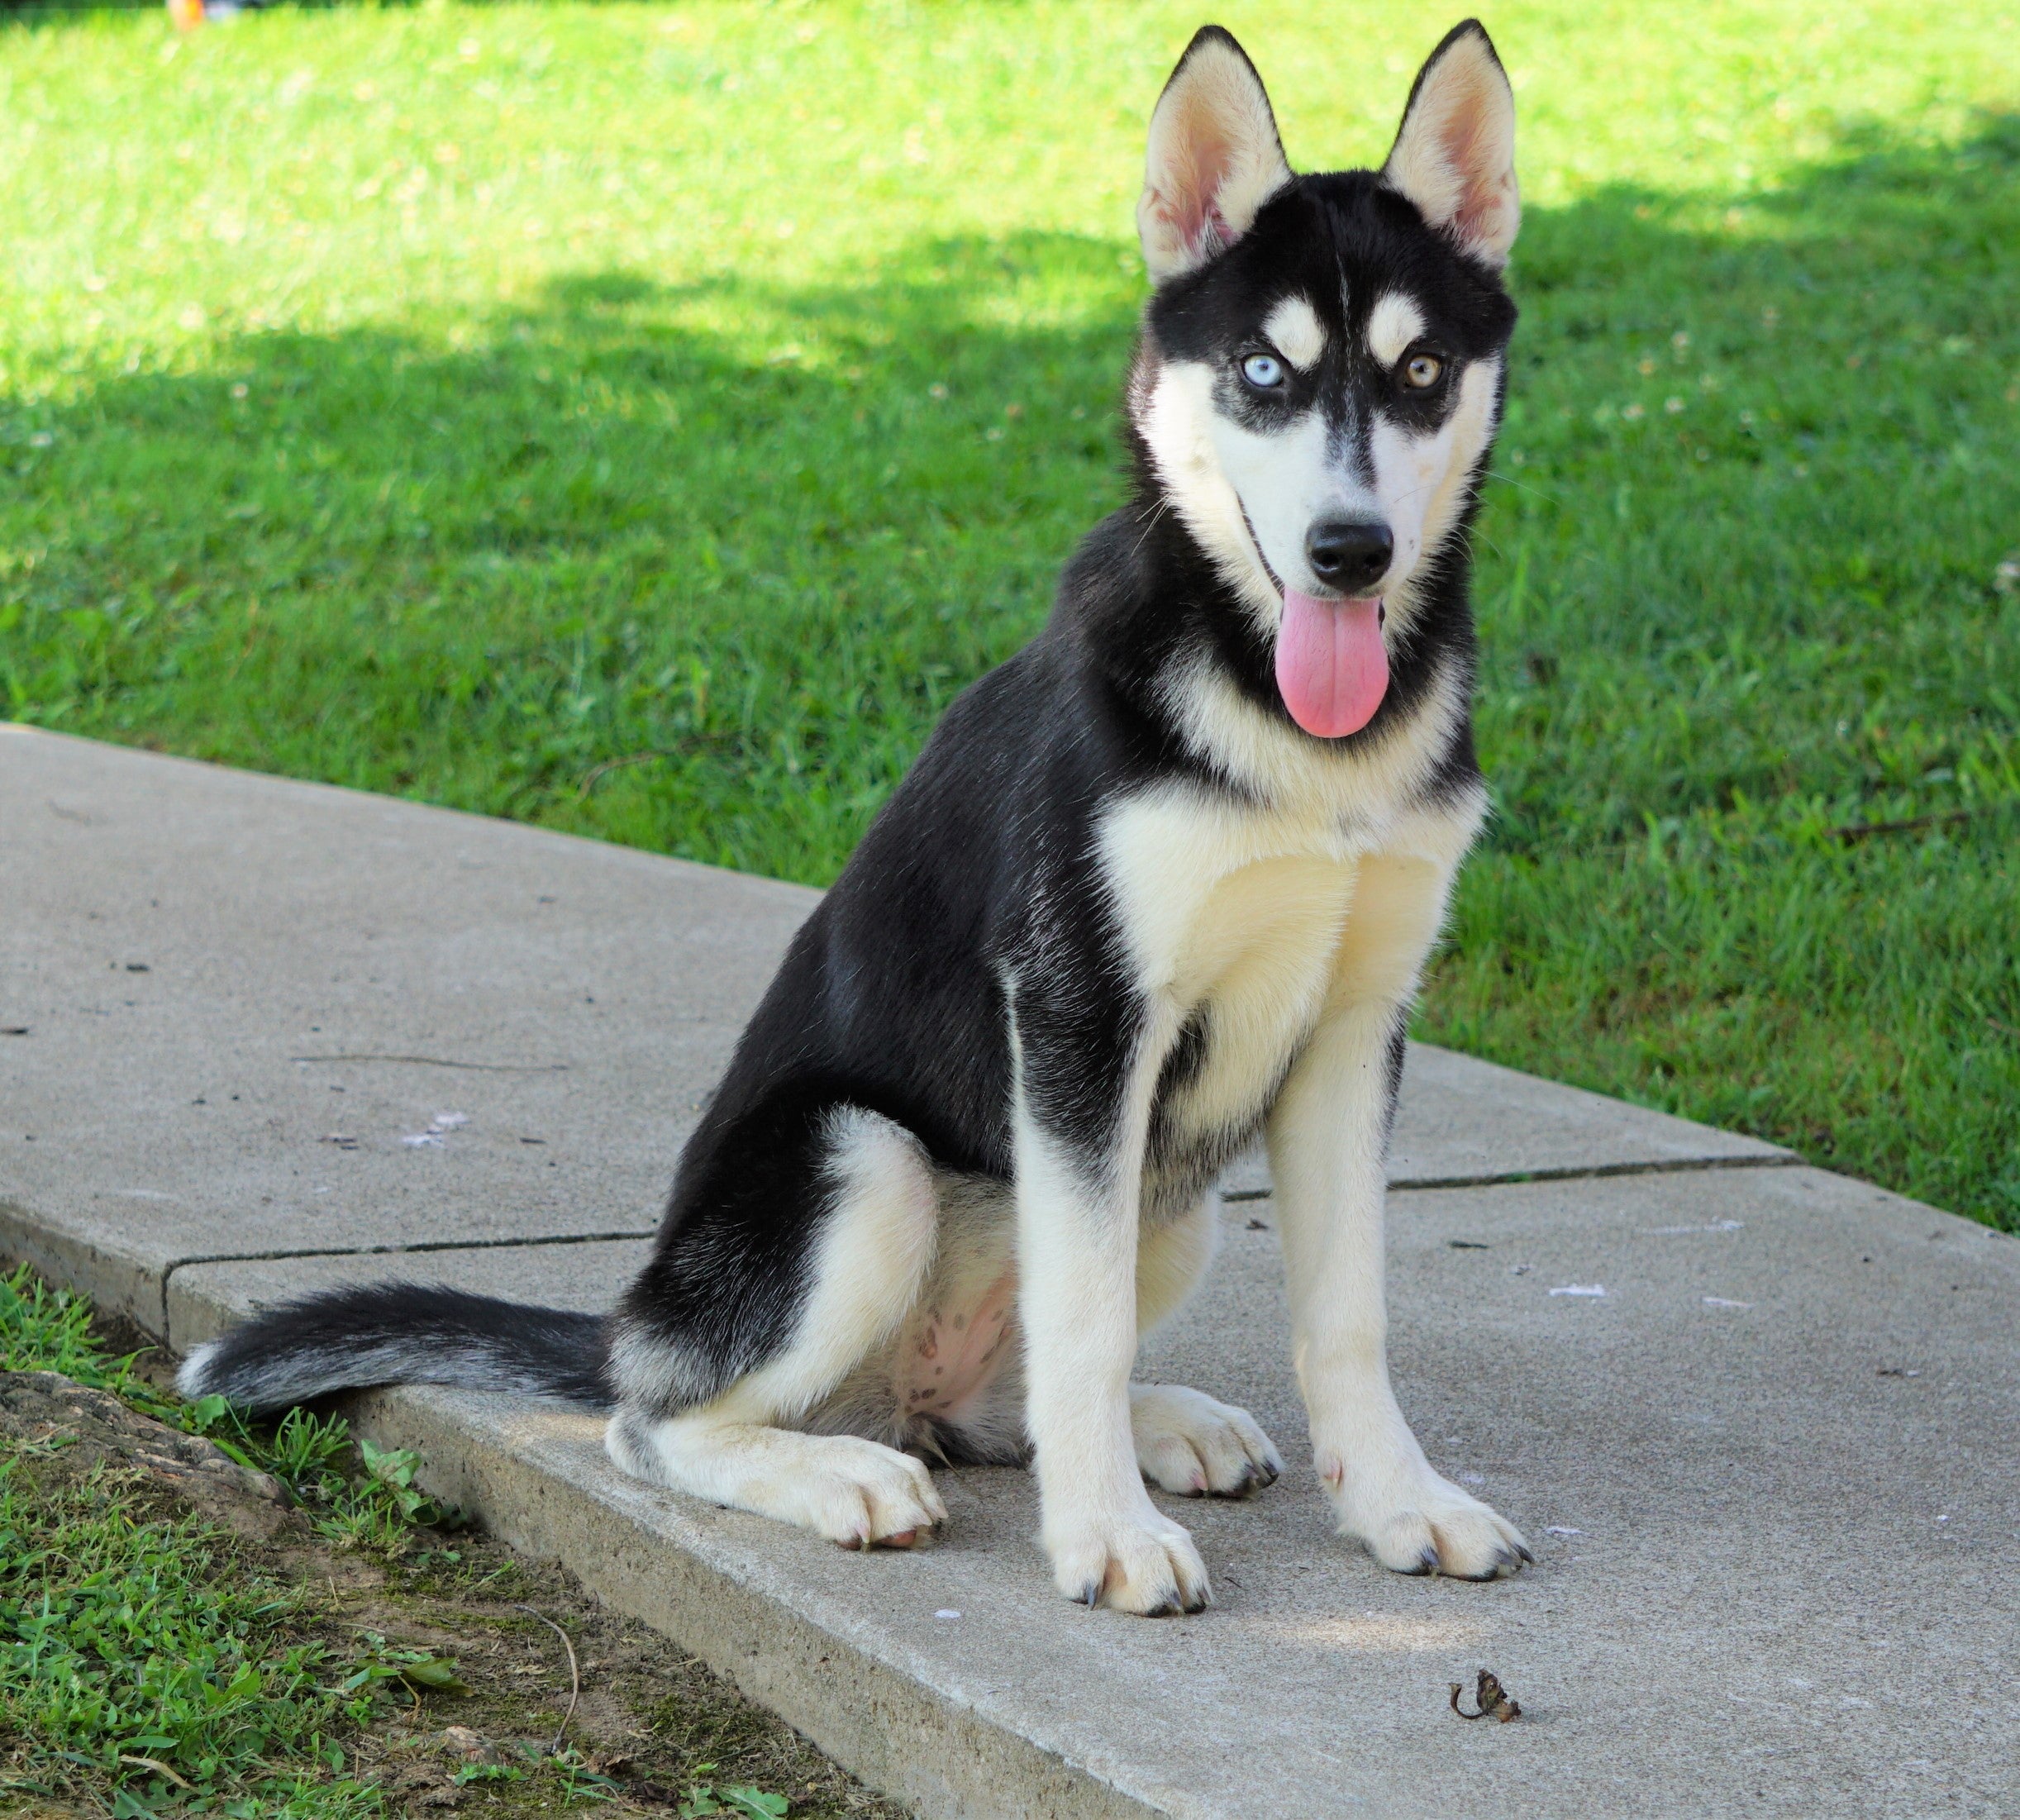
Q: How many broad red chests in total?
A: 0